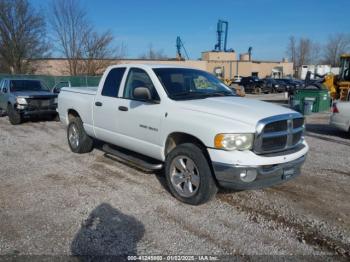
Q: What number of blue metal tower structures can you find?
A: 2